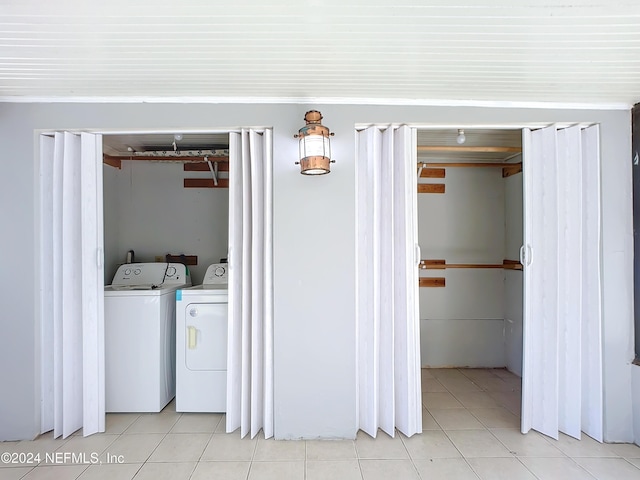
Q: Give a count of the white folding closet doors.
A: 4